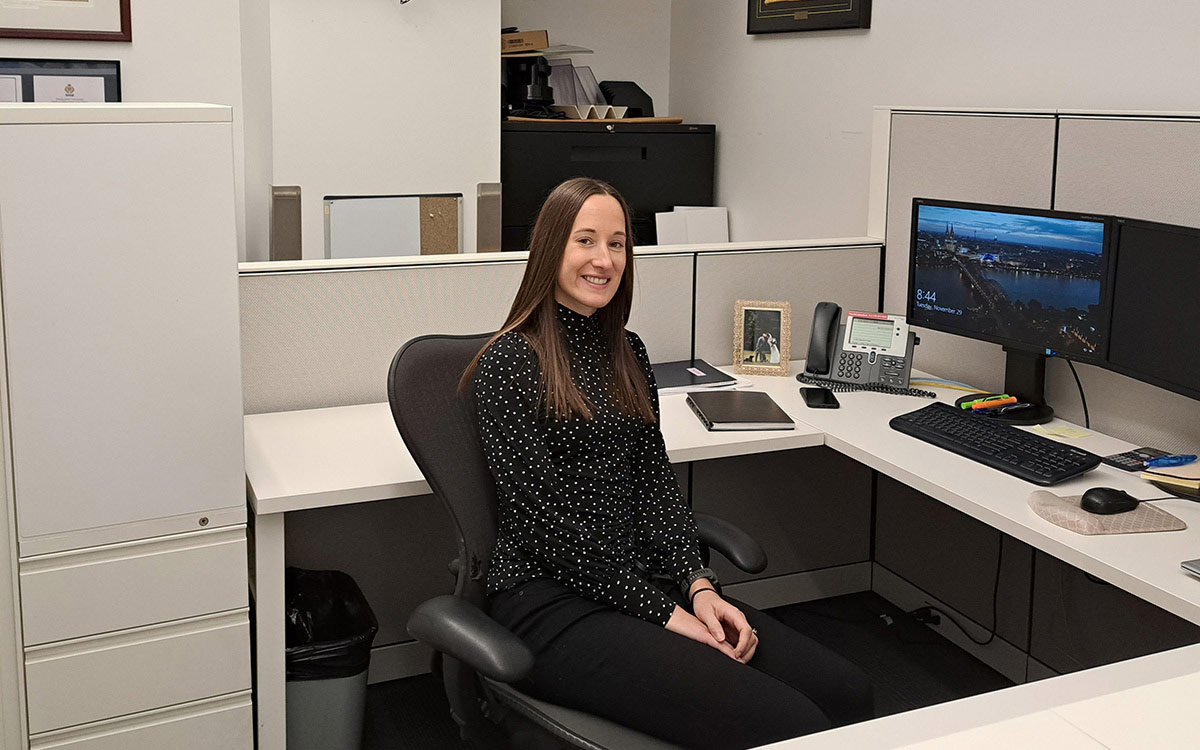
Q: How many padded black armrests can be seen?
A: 2